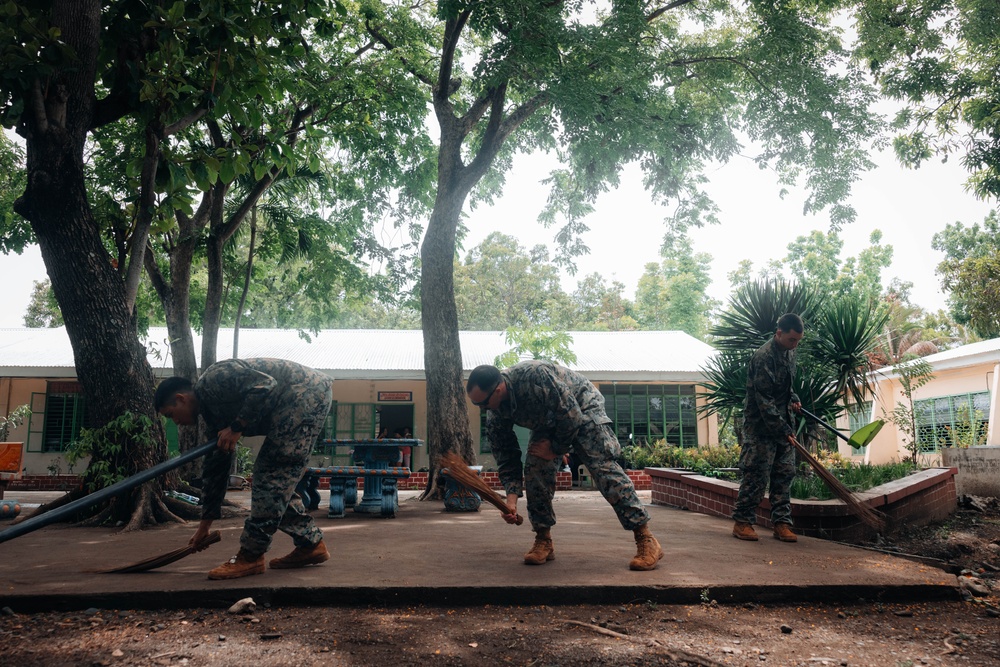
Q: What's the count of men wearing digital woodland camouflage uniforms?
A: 3